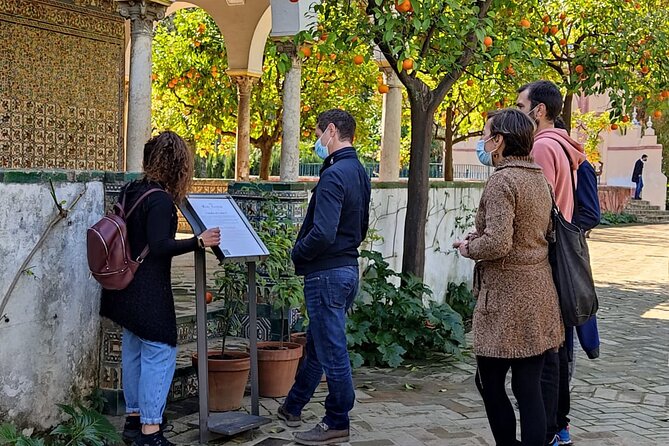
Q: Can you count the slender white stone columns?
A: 4